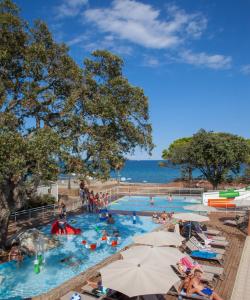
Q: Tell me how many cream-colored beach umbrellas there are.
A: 5